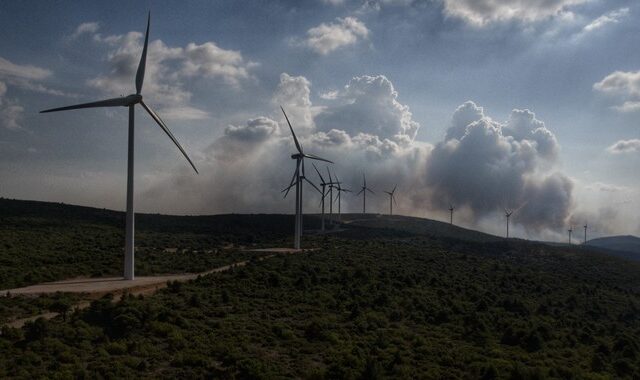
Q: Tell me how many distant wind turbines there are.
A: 11